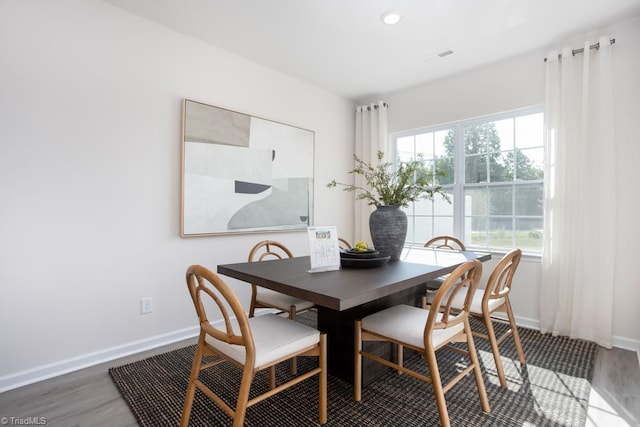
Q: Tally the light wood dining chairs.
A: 6